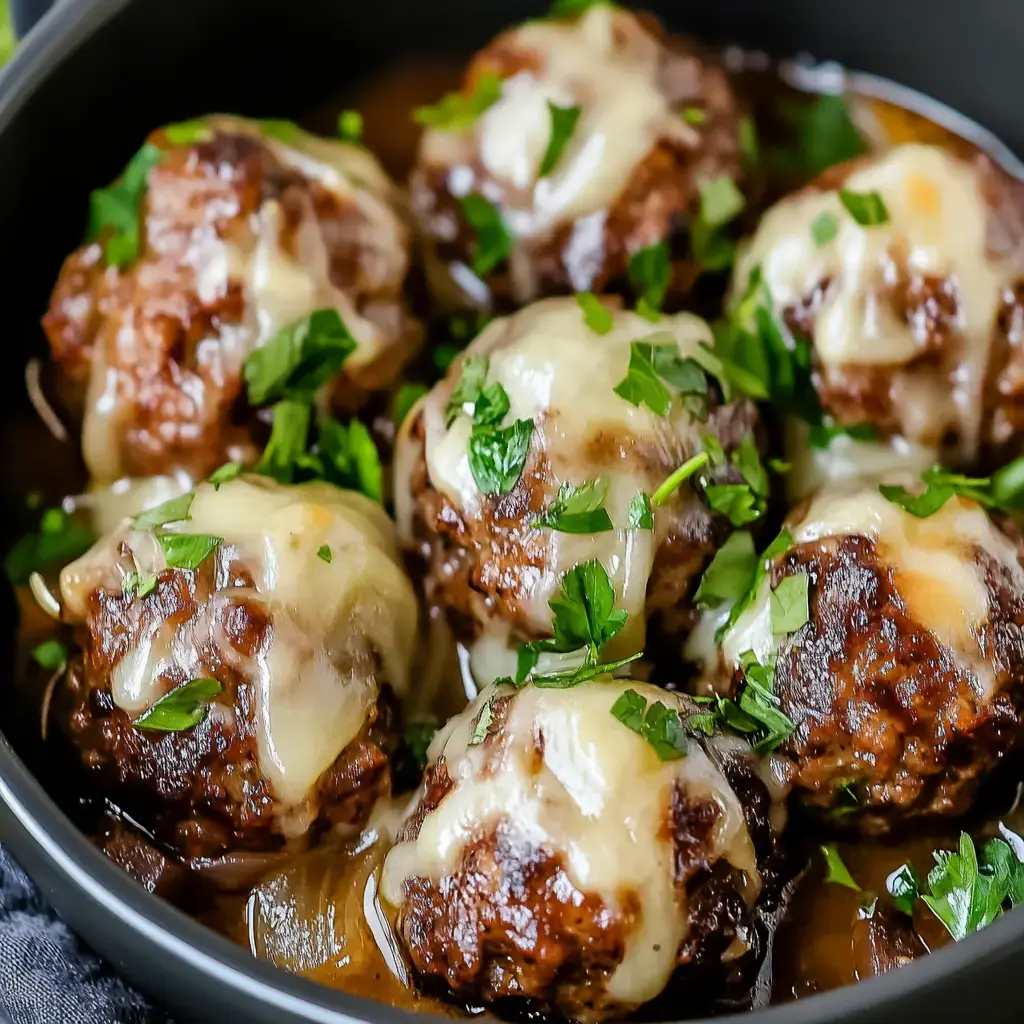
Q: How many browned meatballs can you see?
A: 7